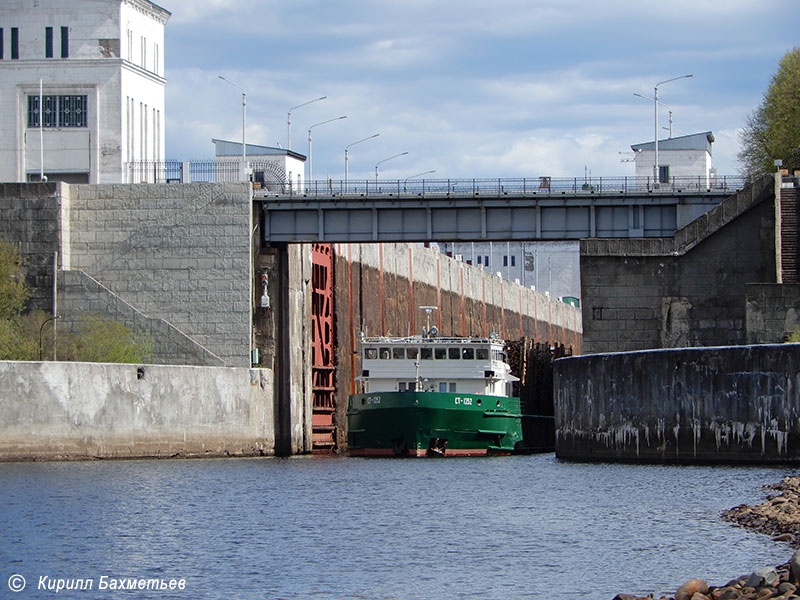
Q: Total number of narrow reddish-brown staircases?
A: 1